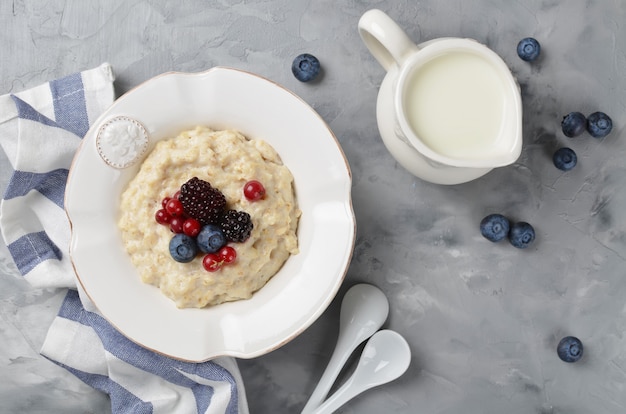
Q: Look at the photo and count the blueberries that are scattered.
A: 8